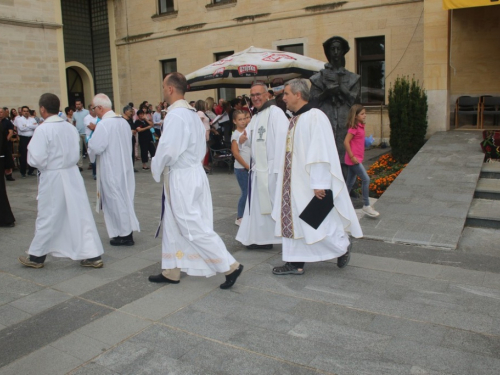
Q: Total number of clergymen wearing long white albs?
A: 5